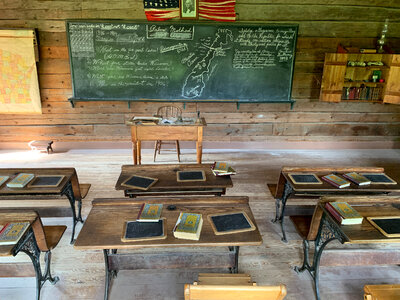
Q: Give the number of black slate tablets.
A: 8